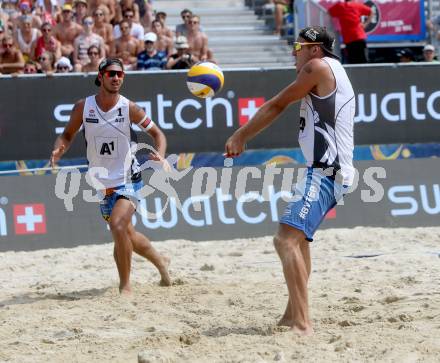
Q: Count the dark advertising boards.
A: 2